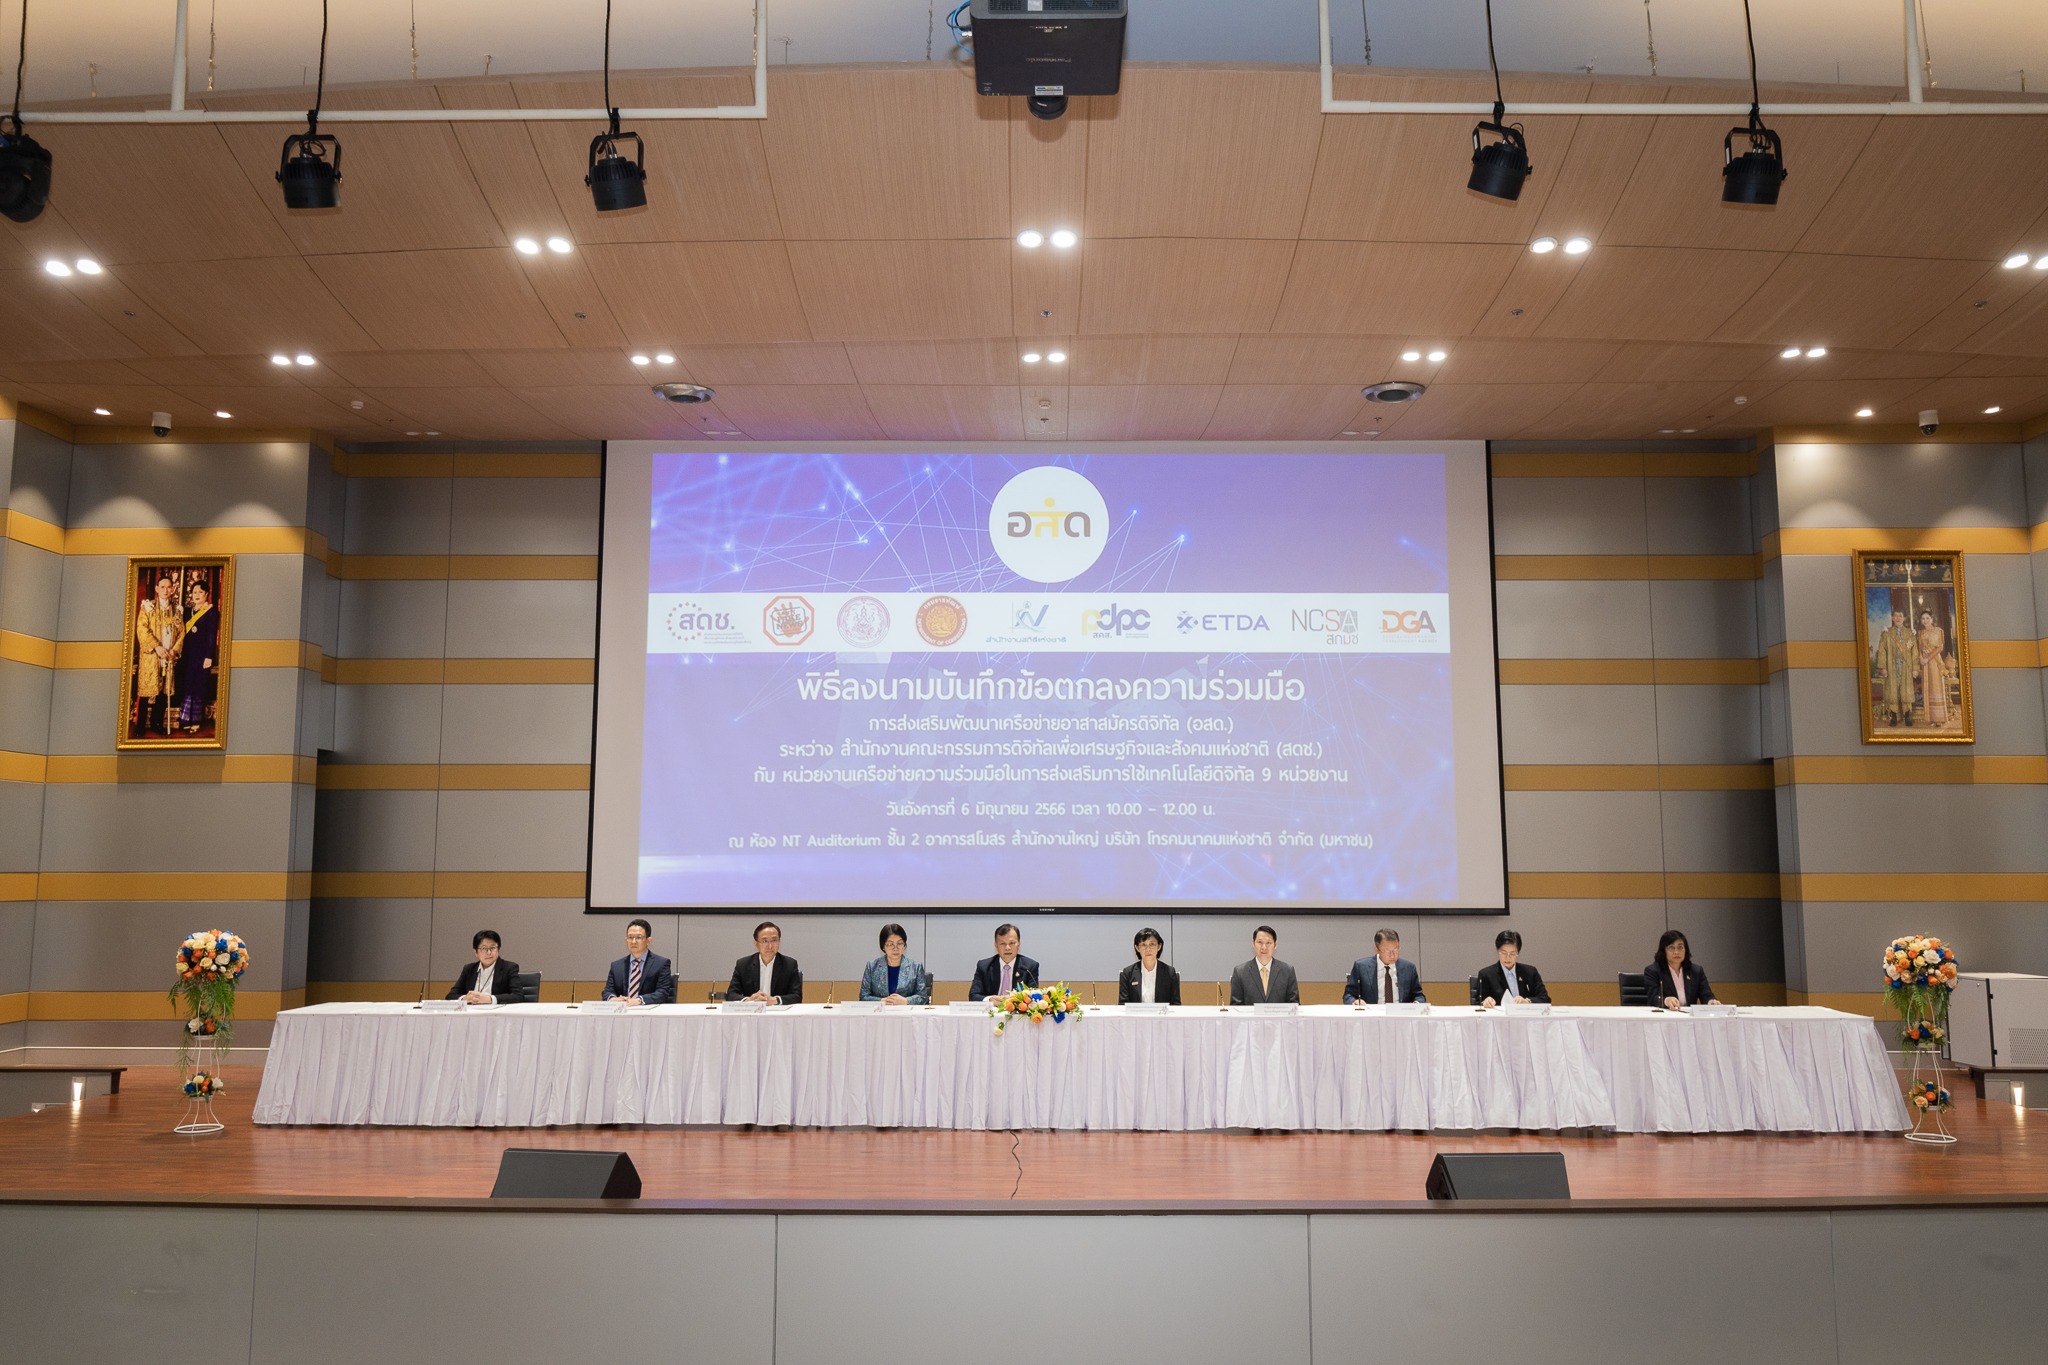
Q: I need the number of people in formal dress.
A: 10